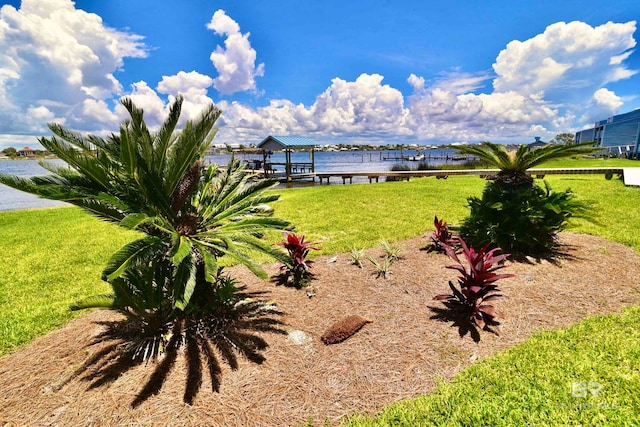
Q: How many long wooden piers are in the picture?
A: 1